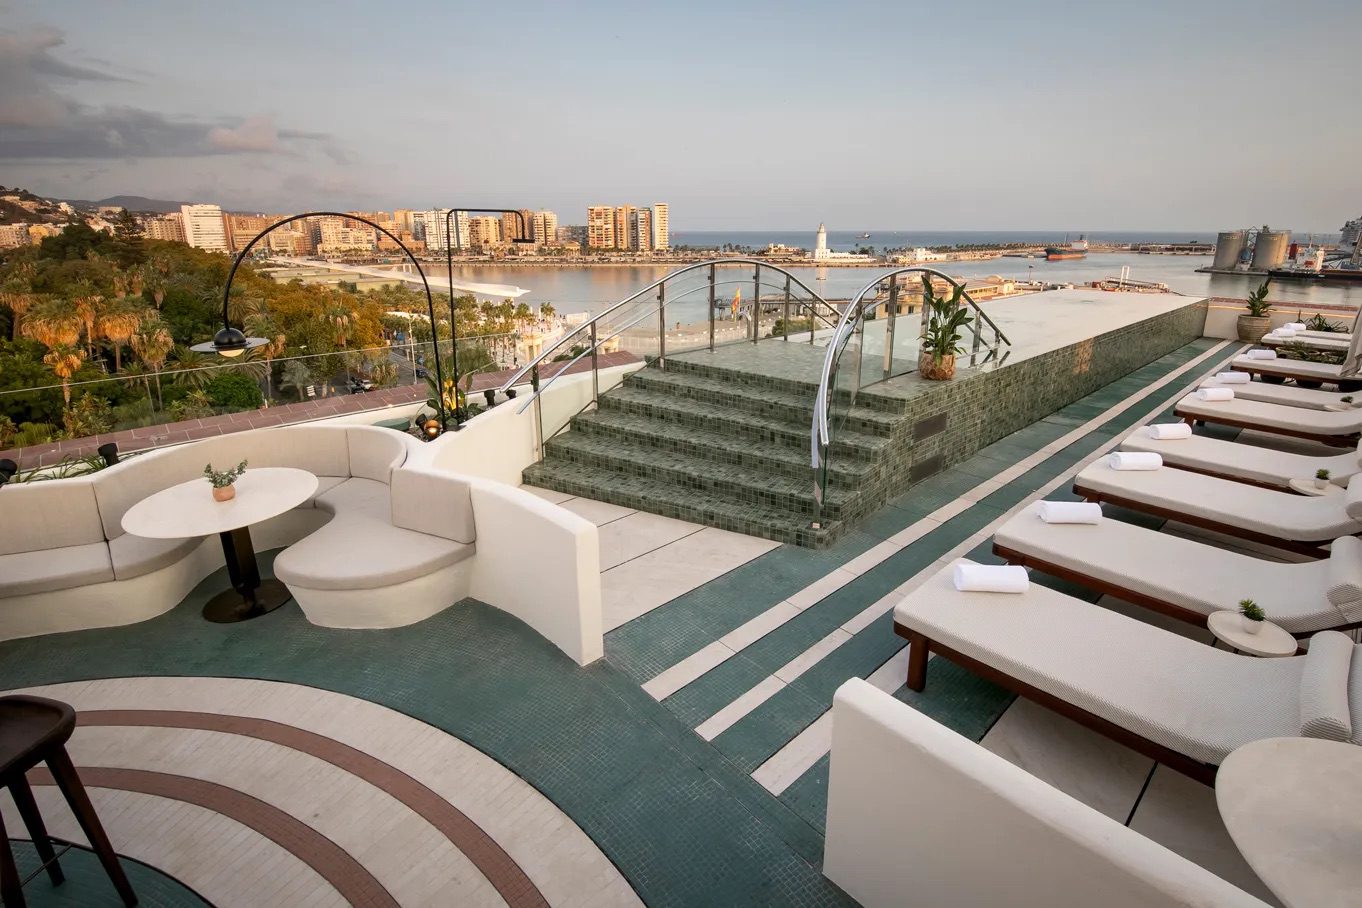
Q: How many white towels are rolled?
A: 9